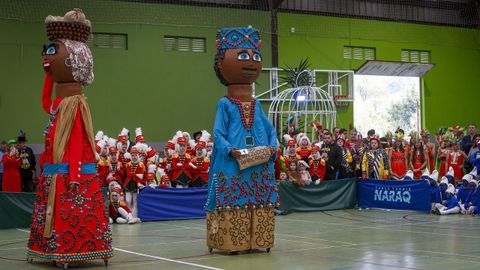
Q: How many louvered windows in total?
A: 4